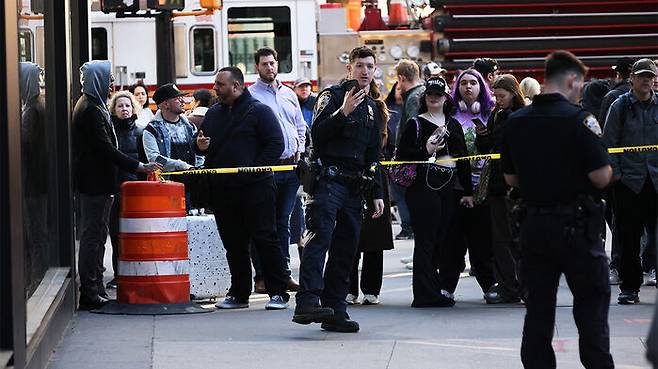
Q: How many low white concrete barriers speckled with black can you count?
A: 1